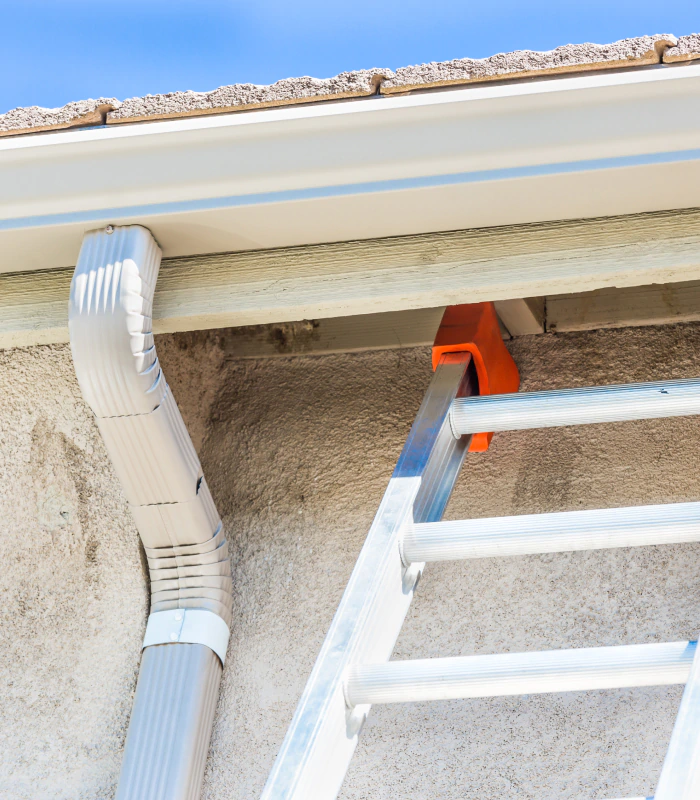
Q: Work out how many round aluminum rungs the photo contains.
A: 3